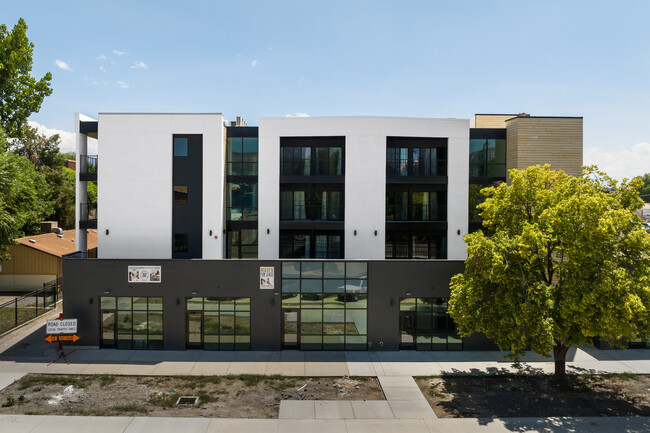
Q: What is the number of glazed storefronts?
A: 4